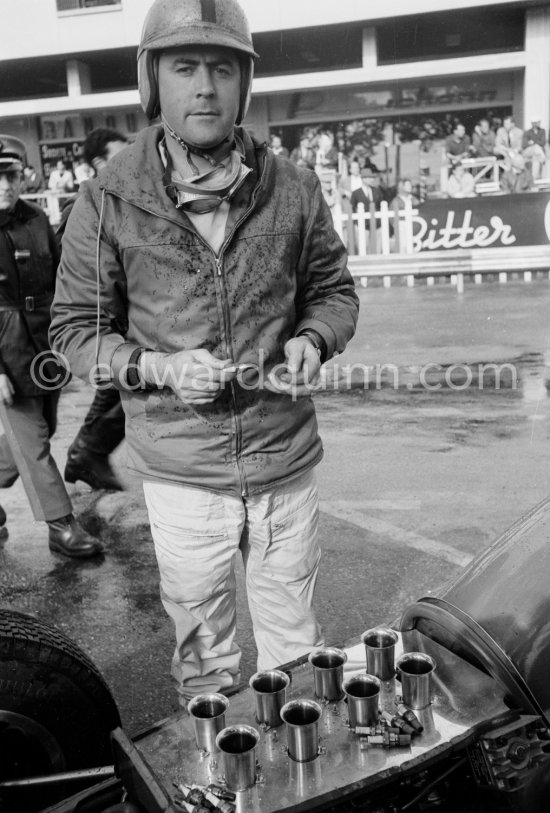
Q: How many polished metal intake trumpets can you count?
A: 8